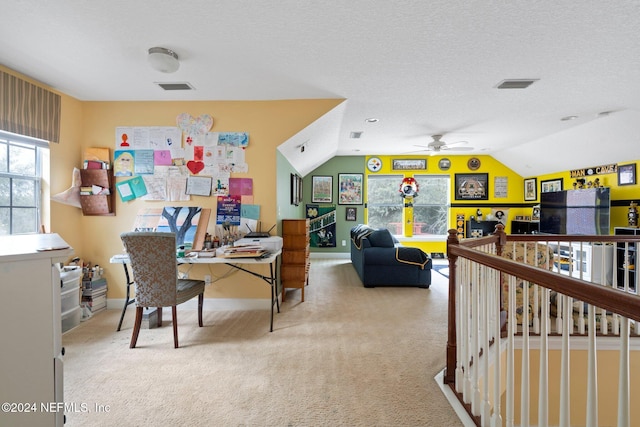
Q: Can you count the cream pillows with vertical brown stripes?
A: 0